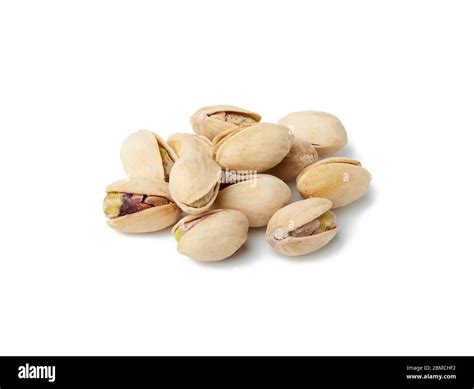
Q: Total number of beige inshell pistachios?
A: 12